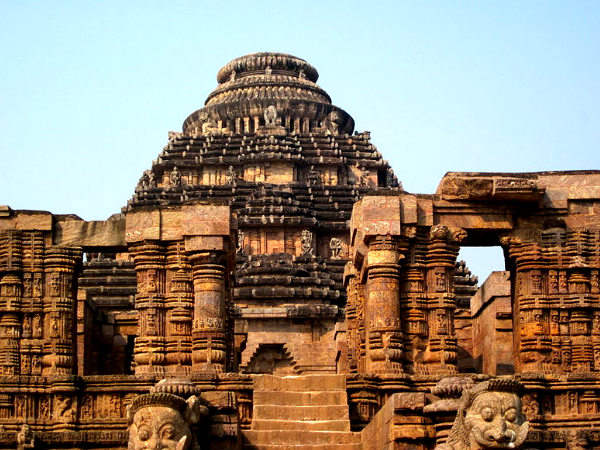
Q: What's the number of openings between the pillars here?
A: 3